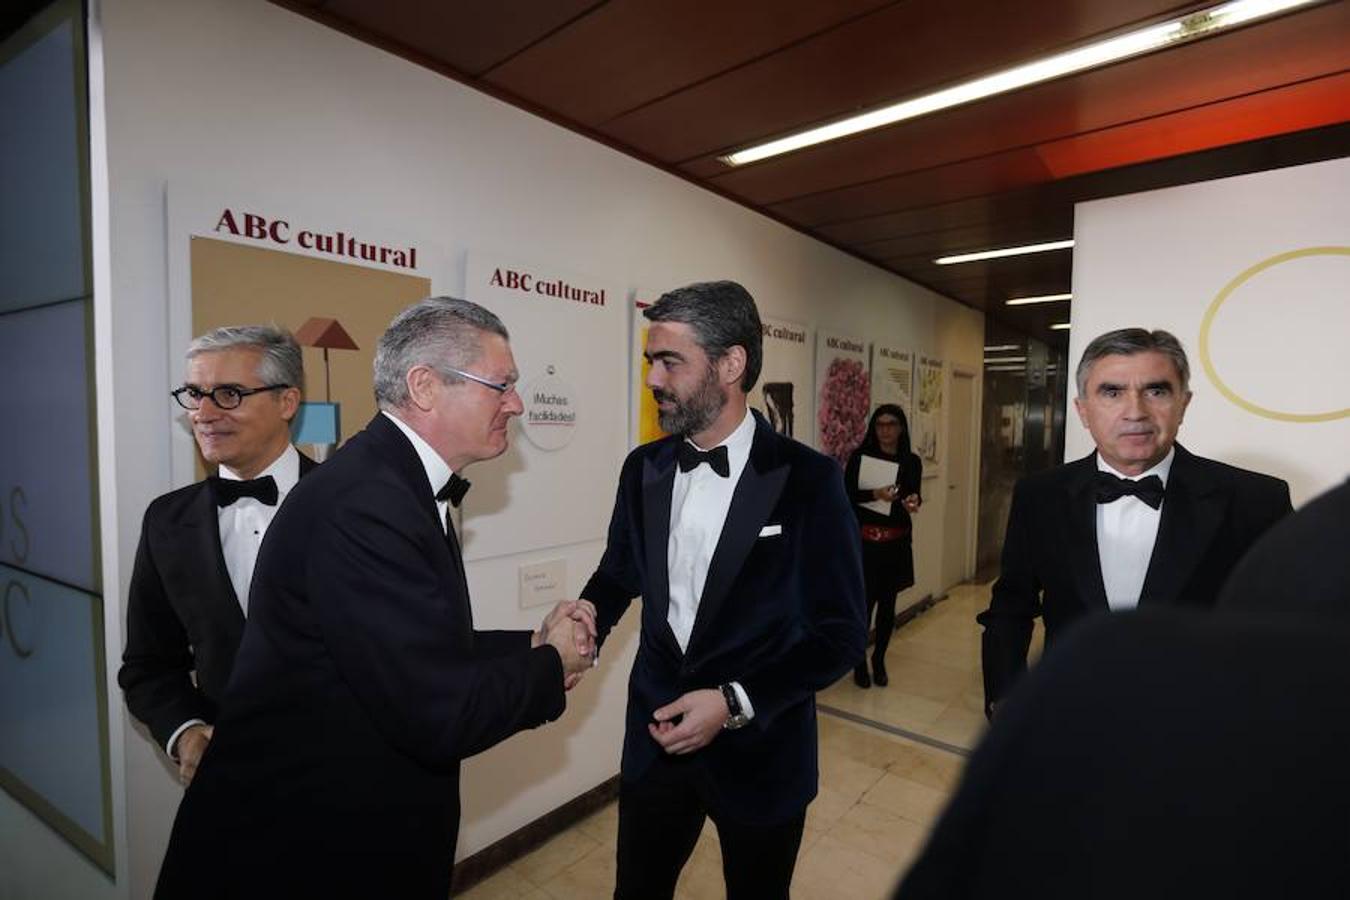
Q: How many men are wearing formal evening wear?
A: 4